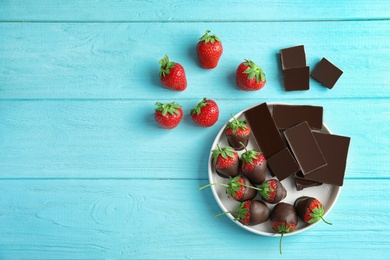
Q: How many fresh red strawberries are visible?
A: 5